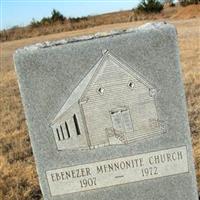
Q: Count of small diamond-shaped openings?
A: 2